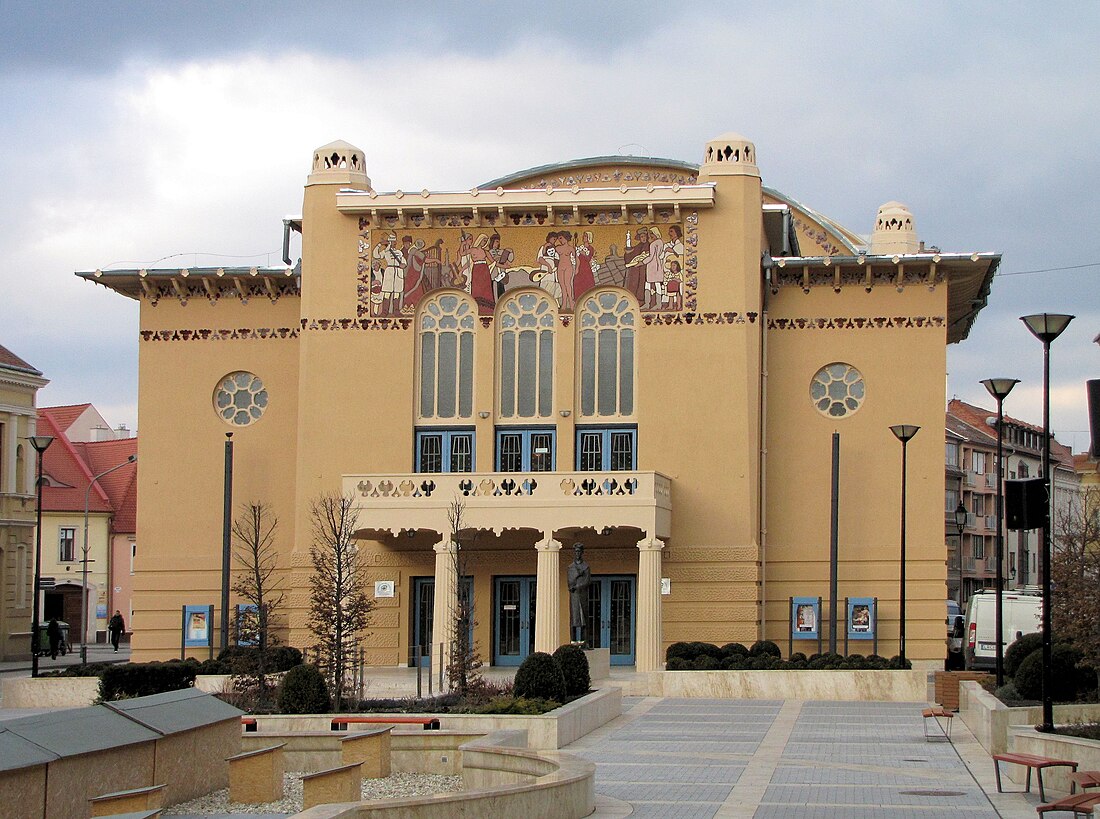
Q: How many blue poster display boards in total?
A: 4